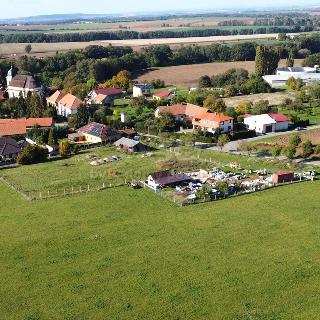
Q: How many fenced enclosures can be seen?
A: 2